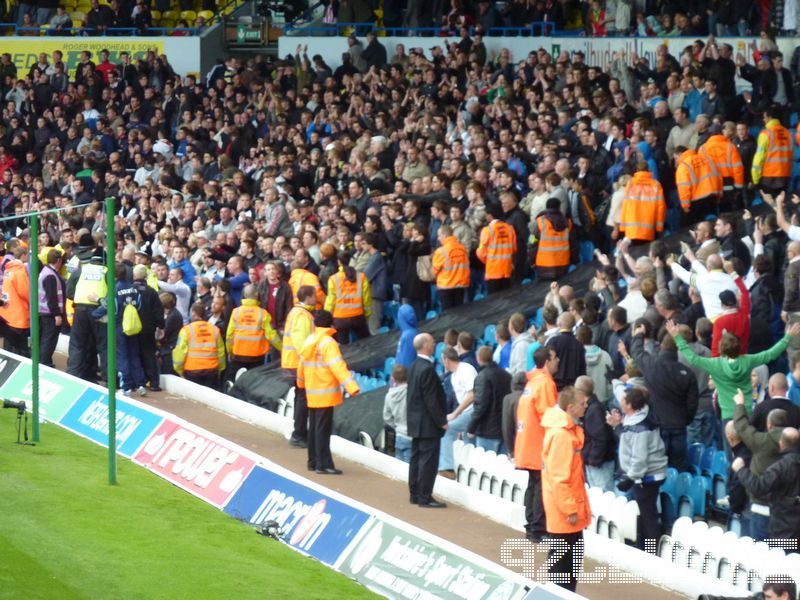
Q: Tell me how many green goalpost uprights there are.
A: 2